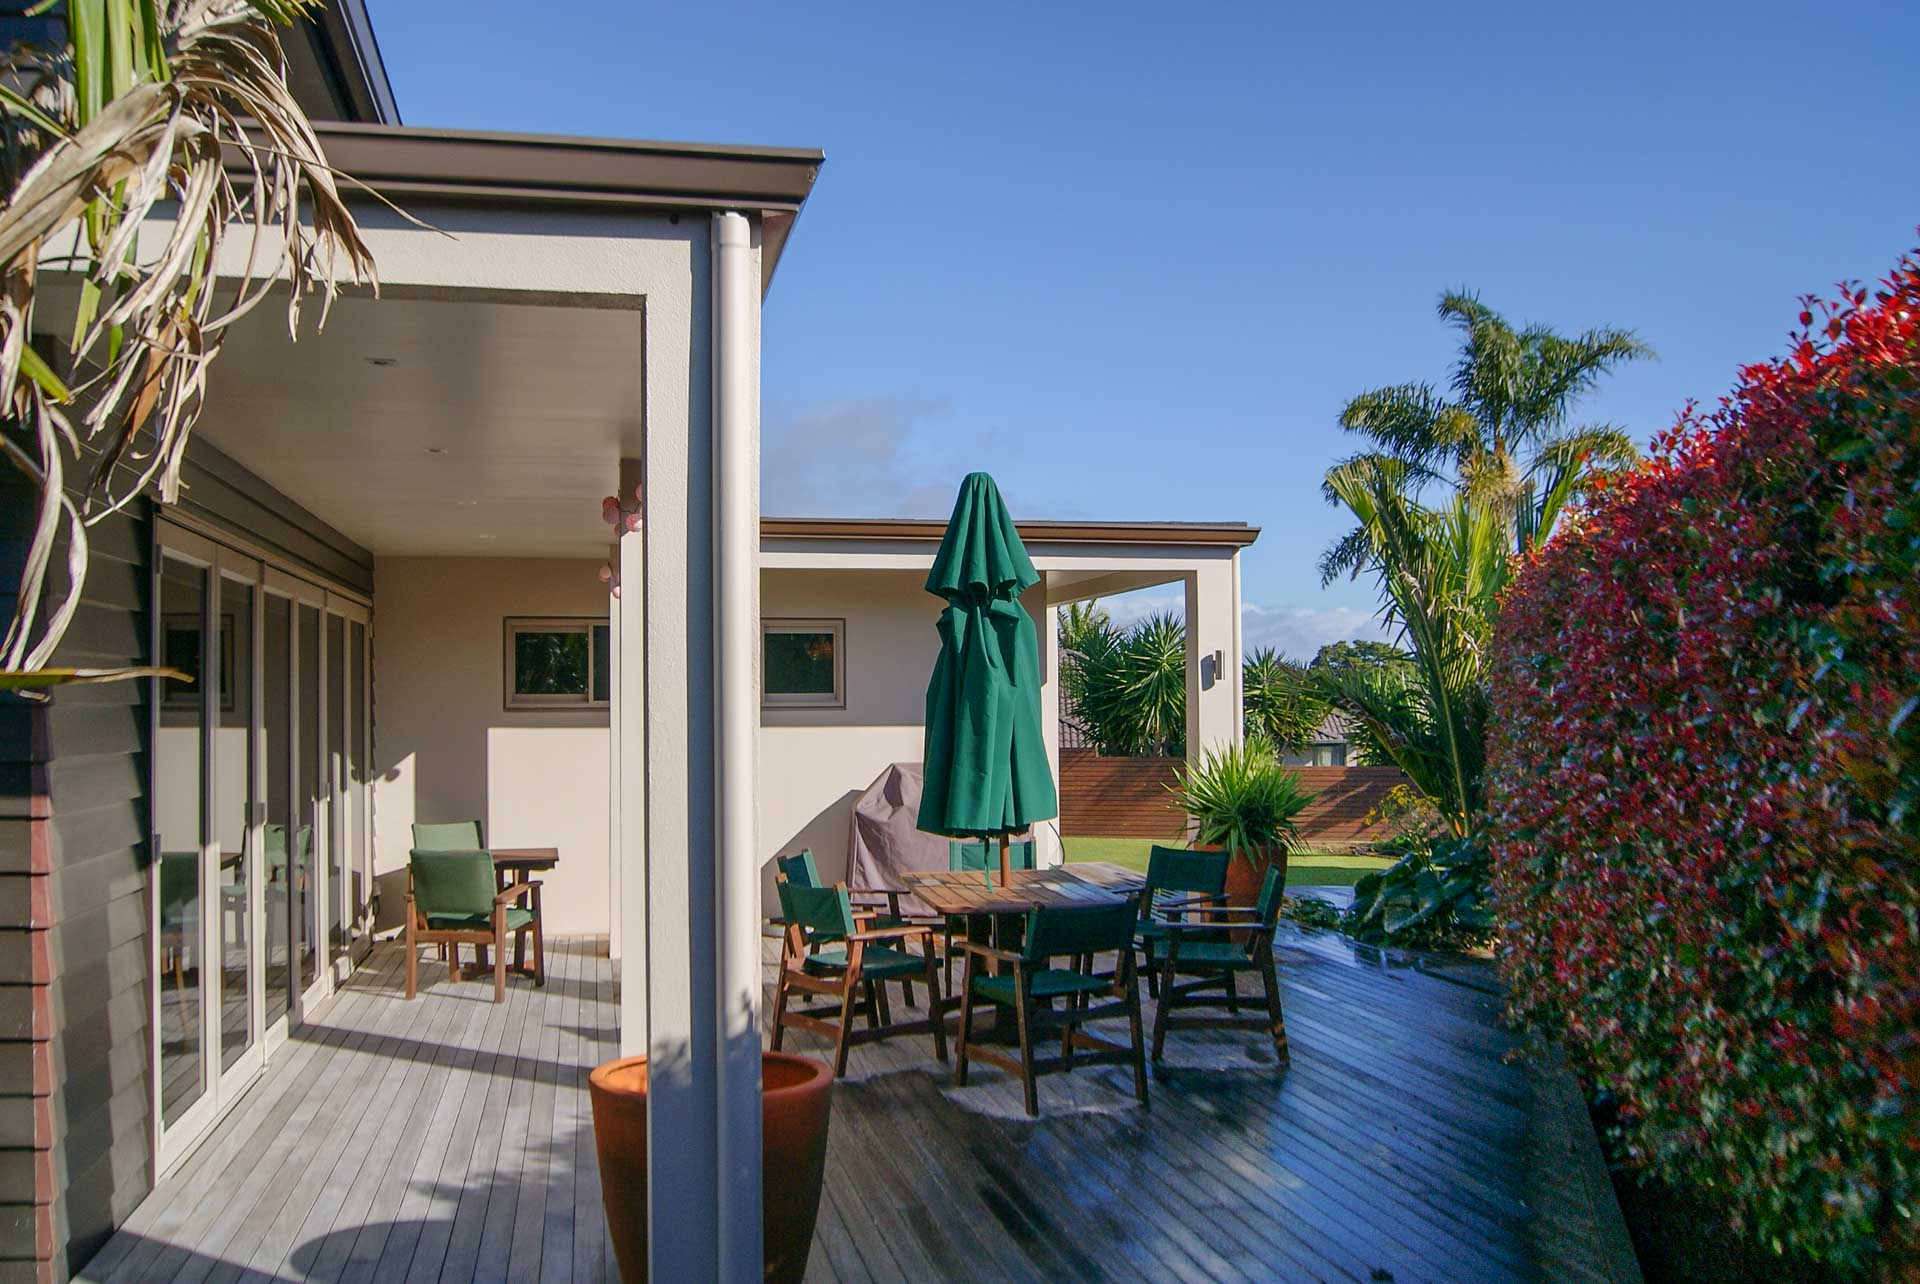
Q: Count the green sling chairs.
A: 6